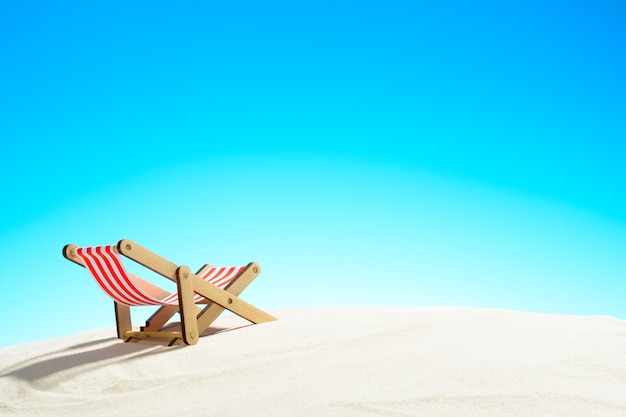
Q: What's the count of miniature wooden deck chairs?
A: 1